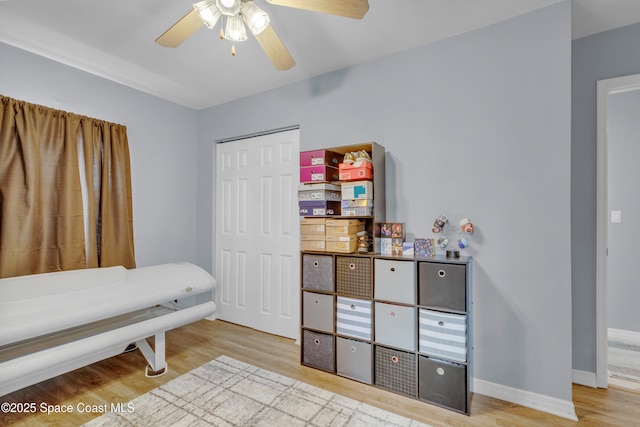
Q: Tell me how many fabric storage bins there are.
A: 12